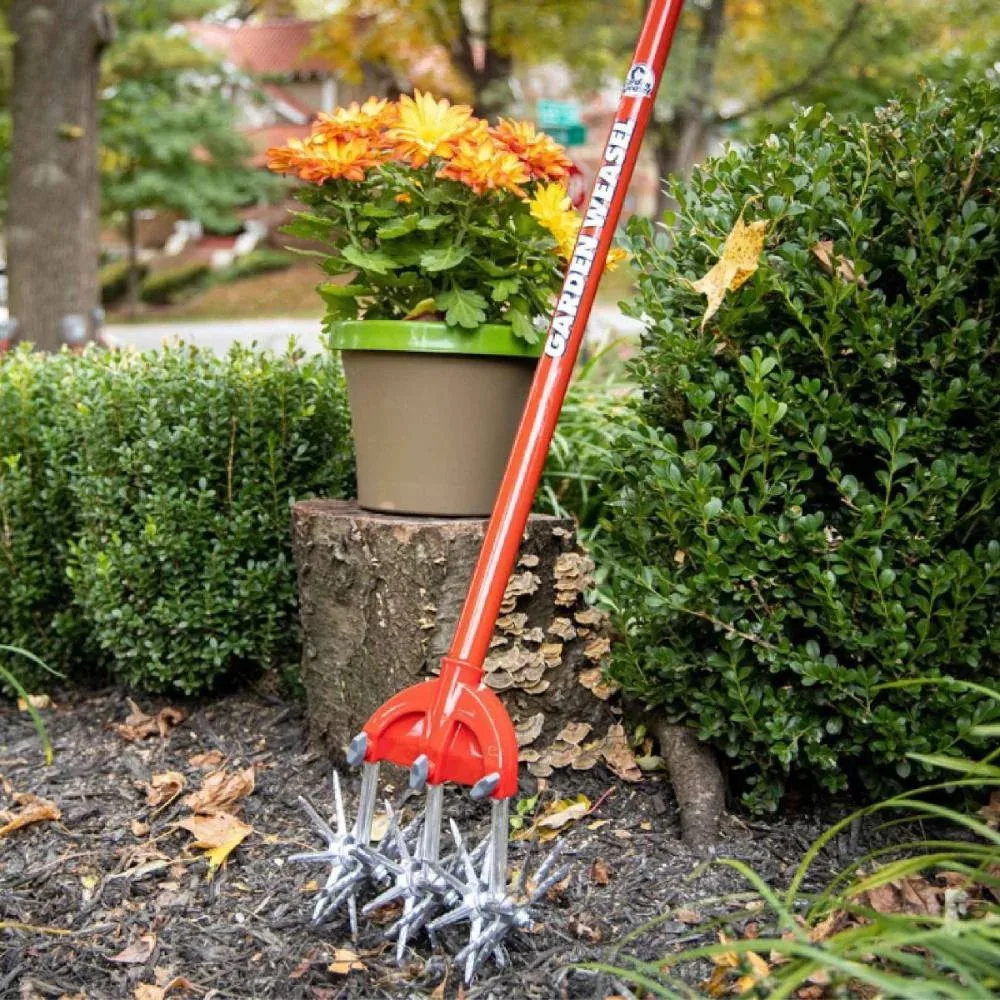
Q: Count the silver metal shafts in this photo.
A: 3